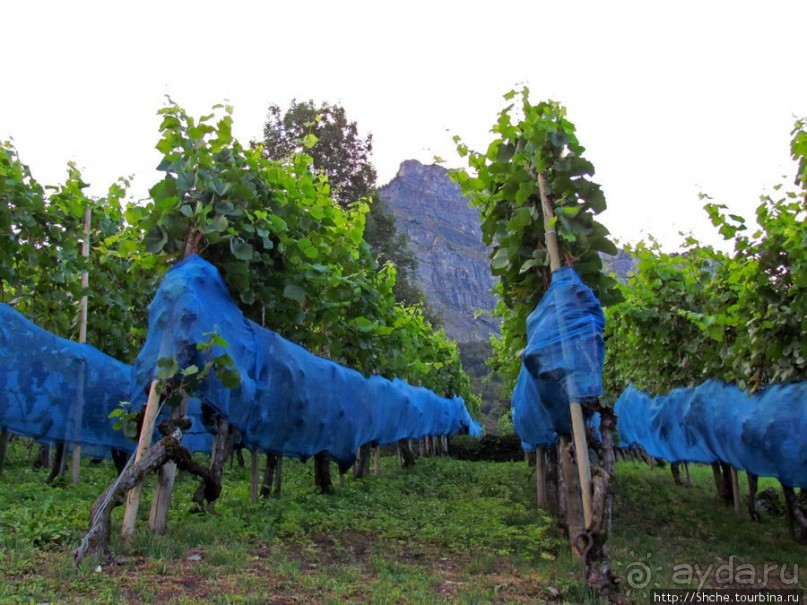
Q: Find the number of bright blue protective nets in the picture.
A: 4